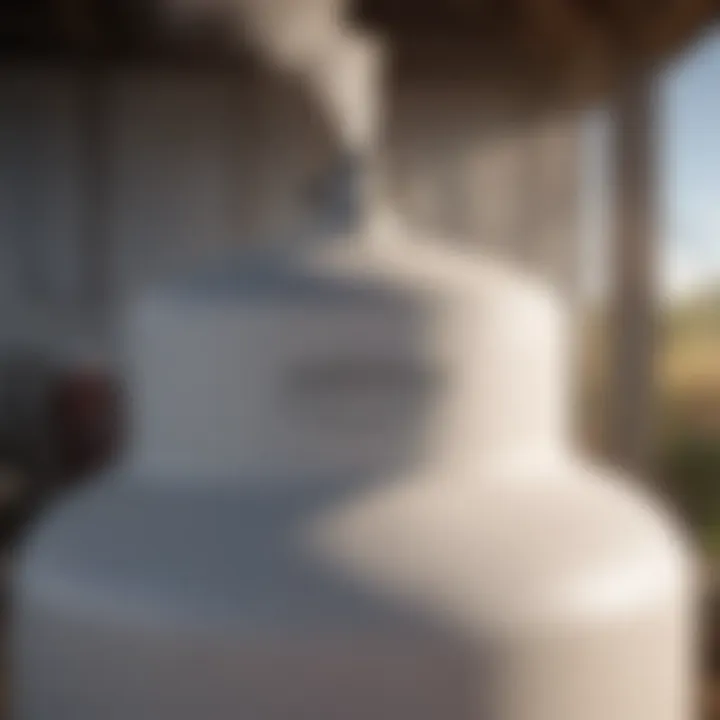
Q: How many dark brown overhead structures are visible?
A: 1